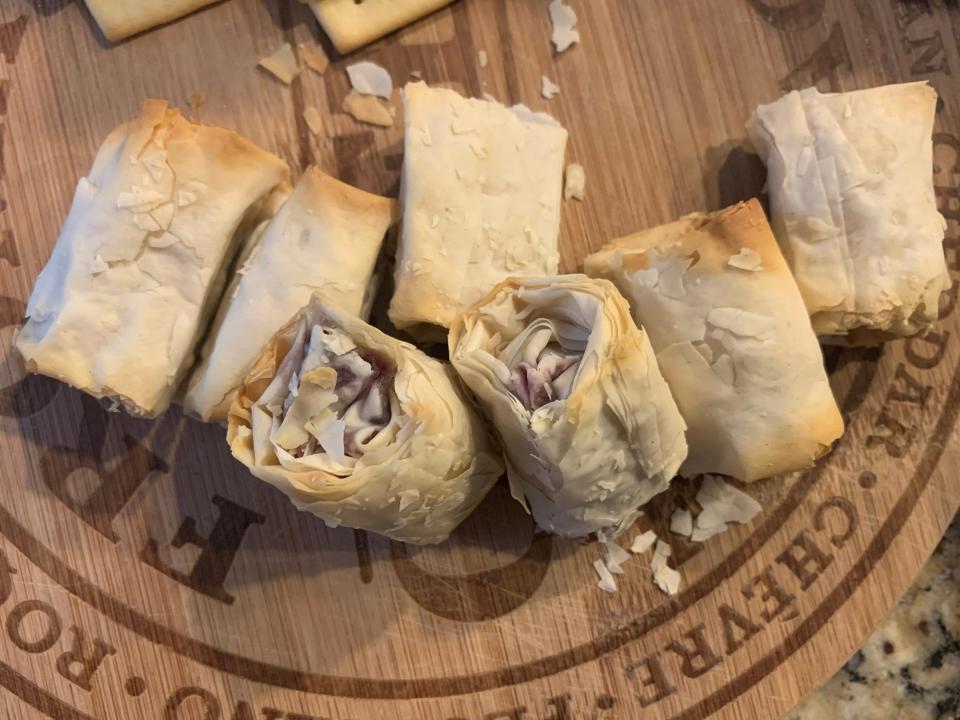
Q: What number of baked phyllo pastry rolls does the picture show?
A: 7